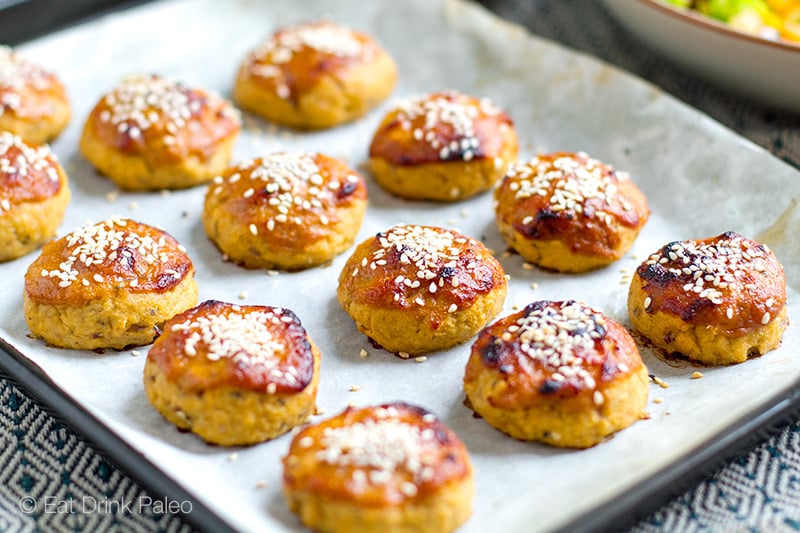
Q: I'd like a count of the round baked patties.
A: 13